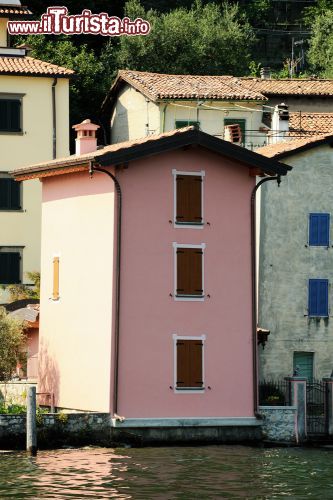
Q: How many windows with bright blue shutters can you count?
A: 2